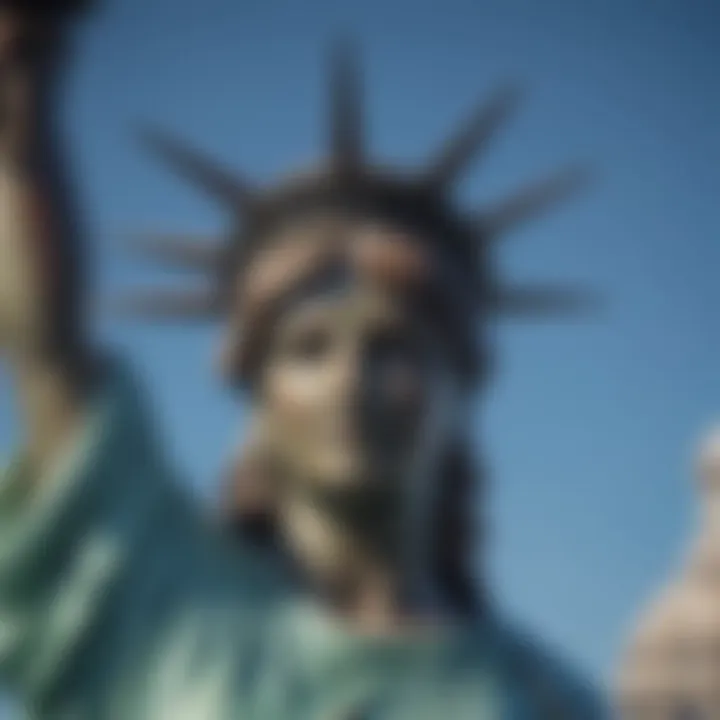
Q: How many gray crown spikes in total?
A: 7